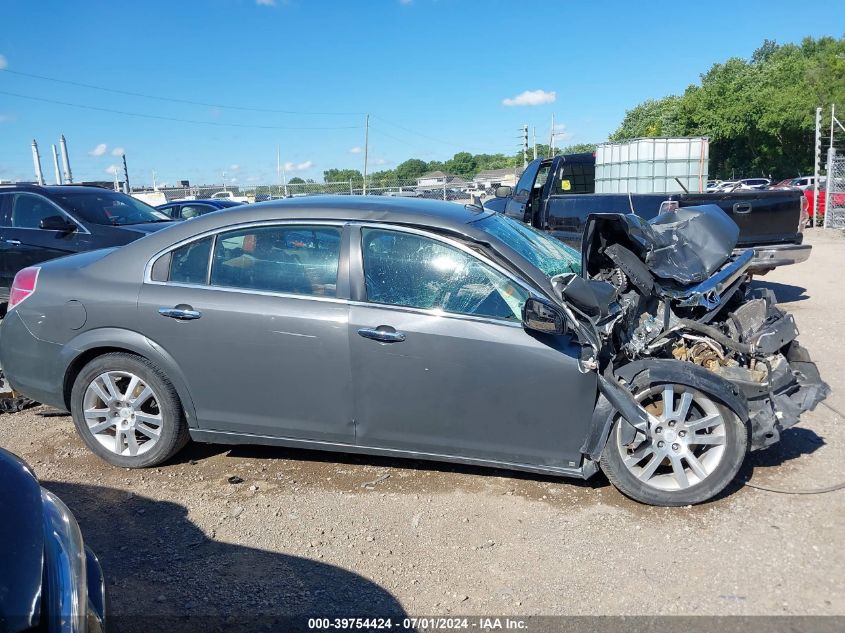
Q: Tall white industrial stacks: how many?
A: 3